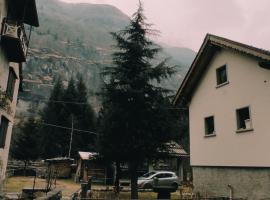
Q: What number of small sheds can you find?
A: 2